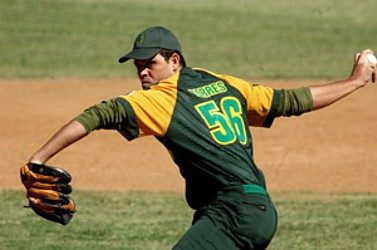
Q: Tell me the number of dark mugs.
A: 0